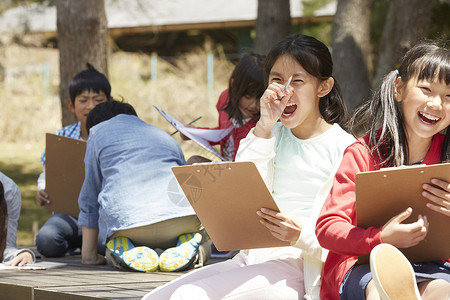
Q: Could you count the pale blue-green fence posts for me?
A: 3